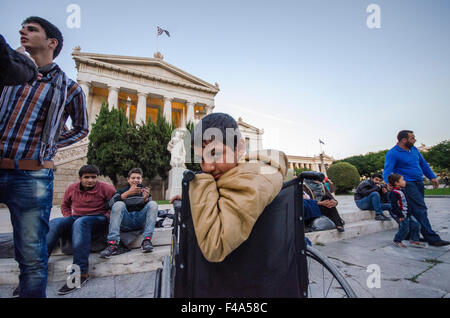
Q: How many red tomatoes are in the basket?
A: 0